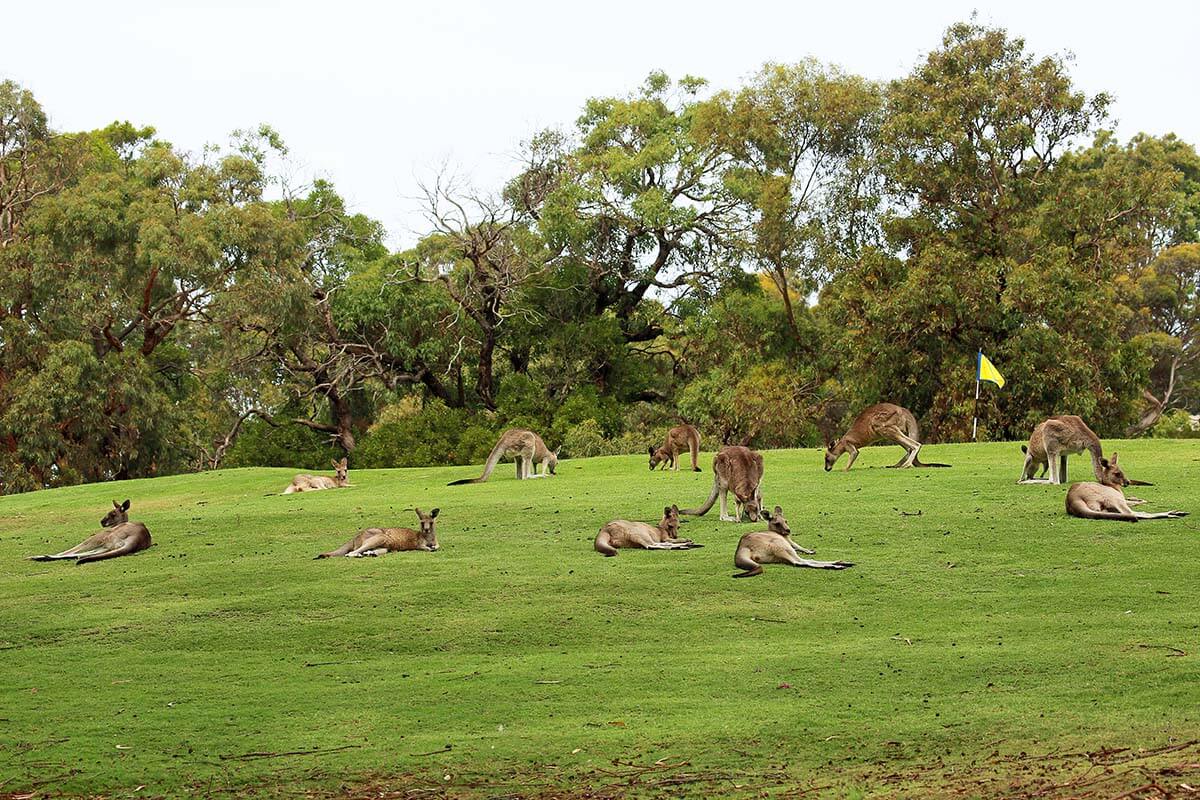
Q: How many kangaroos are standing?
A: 5